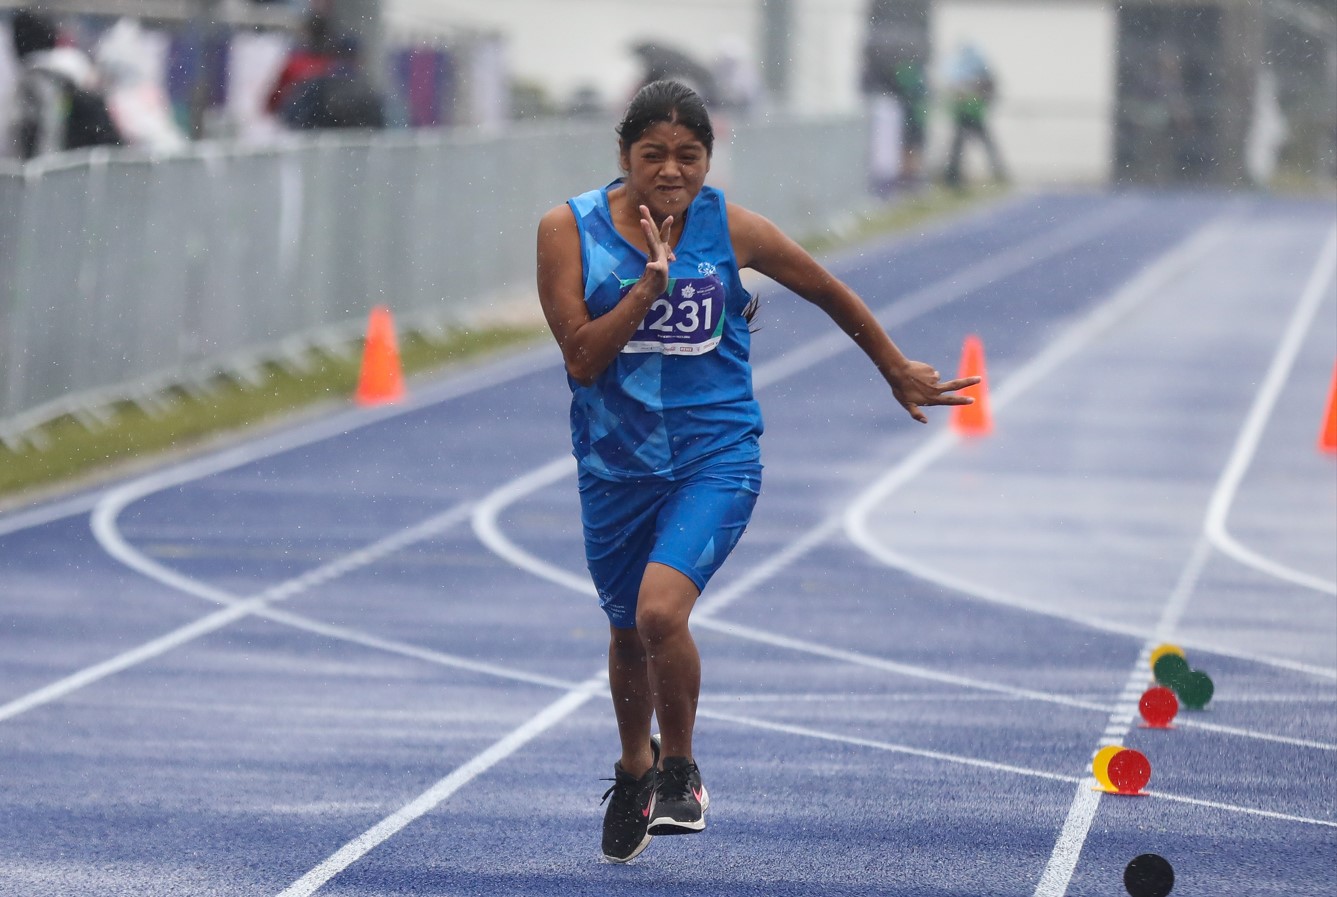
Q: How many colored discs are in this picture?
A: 7